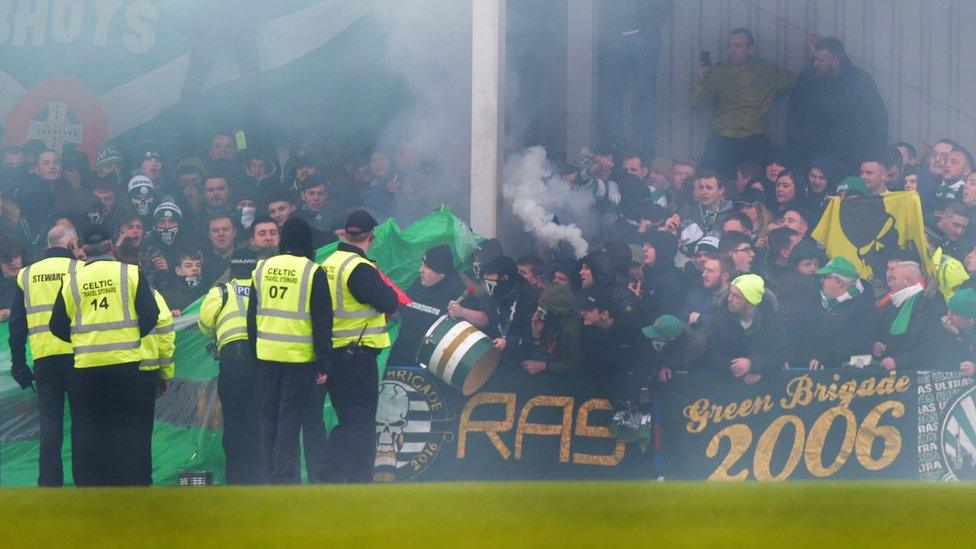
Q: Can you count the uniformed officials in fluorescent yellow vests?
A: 6